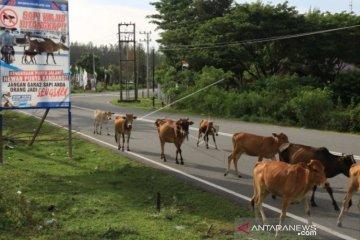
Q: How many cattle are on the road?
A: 8